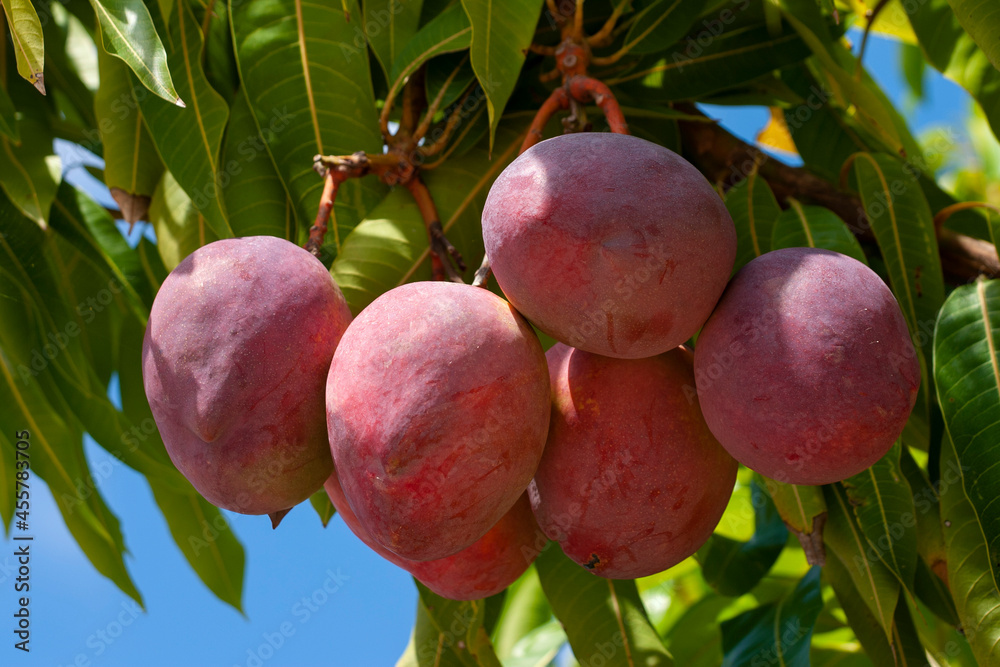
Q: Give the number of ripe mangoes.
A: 6